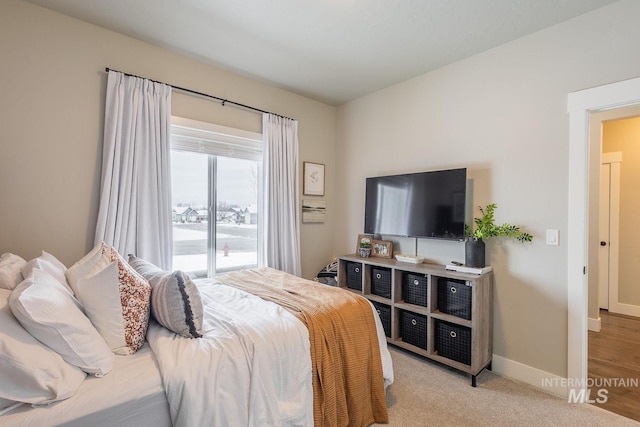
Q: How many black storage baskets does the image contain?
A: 7